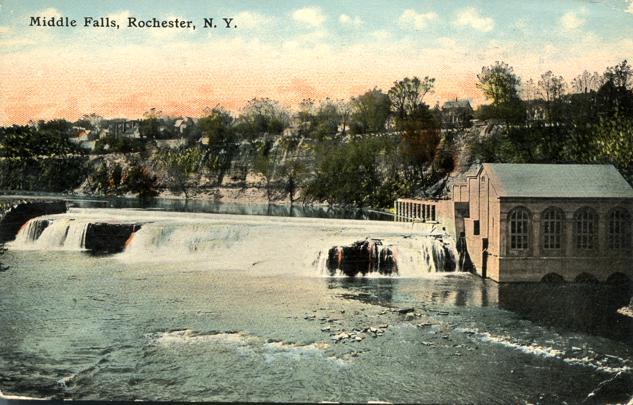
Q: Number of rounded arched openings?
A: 7